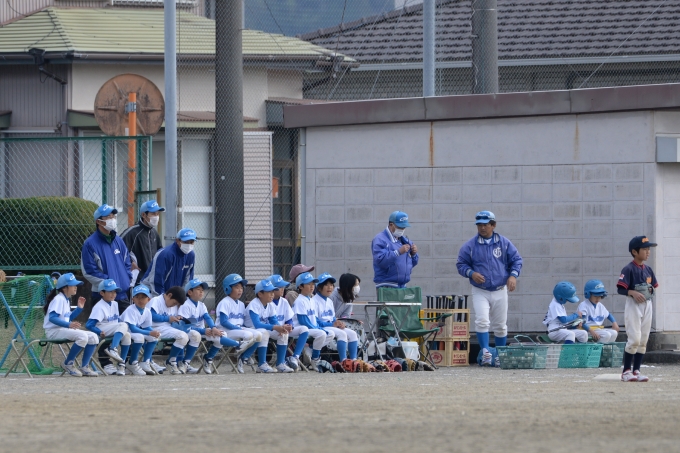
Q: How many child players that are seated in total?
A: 12